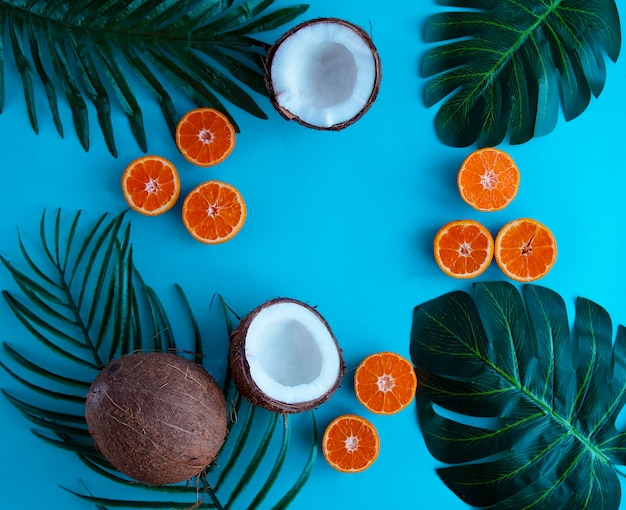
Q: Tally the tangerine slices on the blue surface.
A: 8